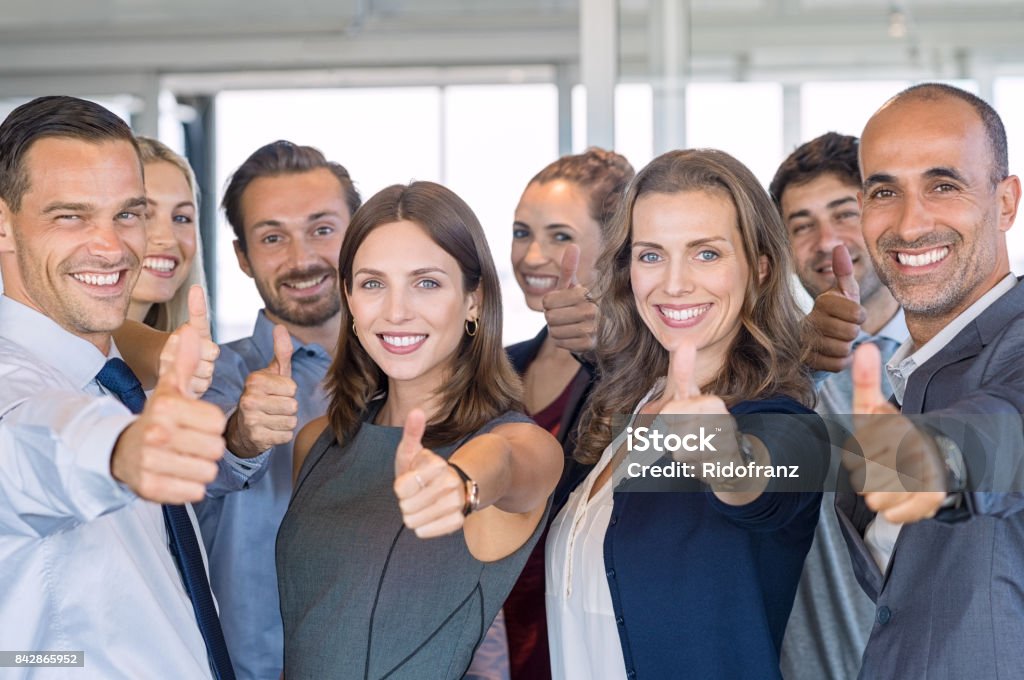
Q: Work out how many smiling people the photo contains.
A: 8